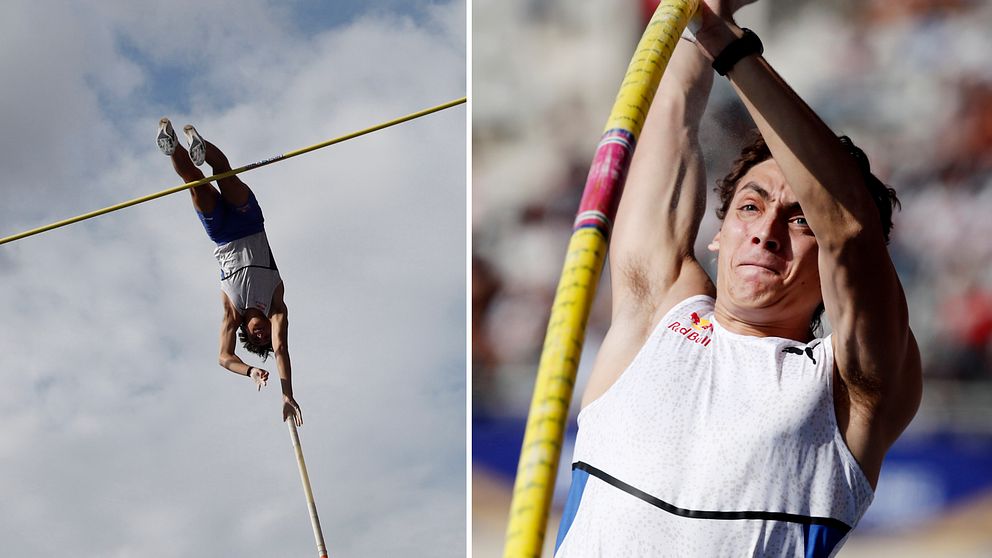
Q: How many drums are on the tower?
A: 0